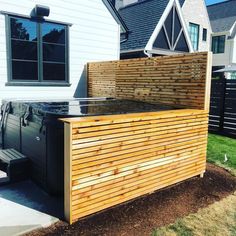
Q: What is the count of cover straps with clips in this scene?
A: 3